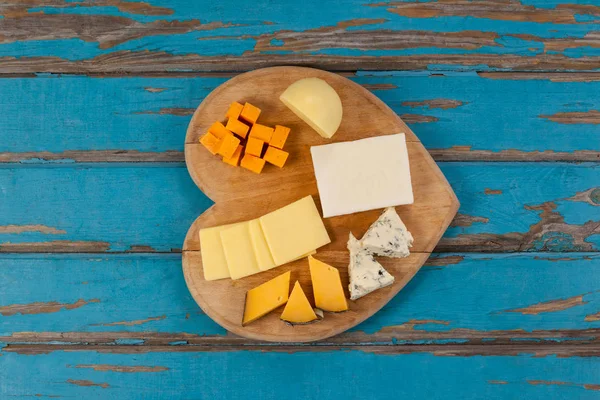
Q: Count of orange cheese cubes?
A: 12